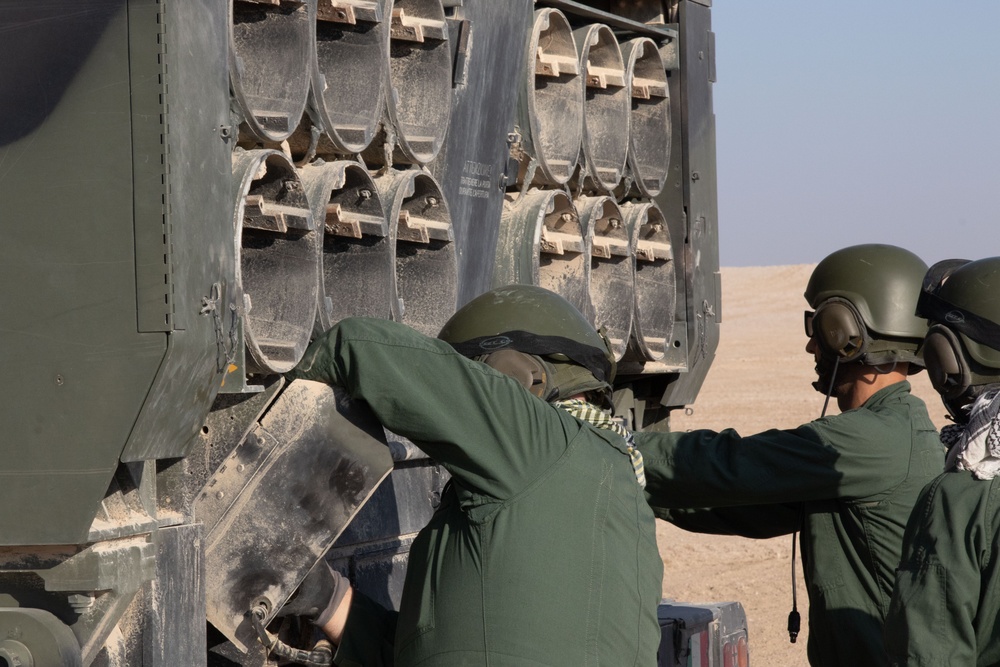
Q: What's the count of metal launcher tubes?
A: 12